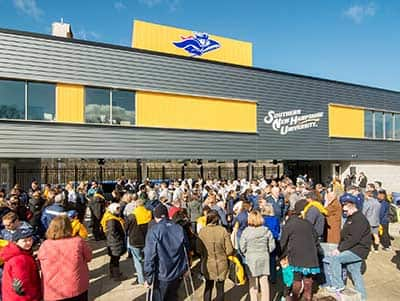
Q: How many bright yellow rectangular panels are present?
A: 4